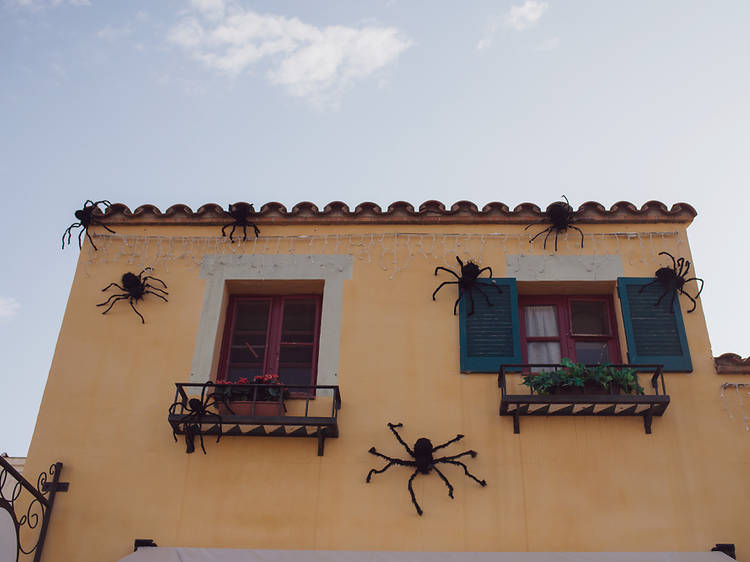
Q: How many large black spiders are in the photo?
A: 8